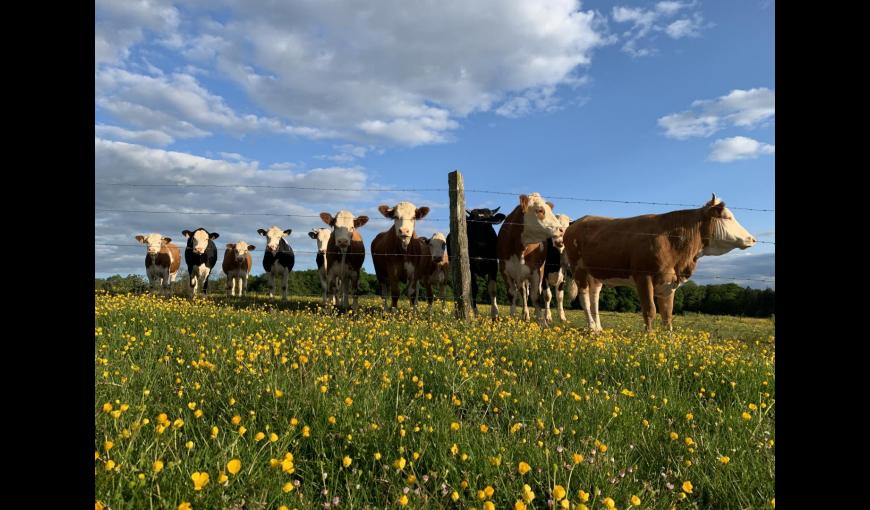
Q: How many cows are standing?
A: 12